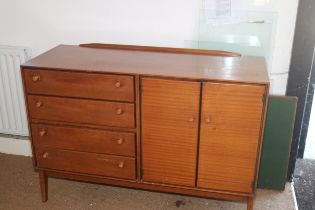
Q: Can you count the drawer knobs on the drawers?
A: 8